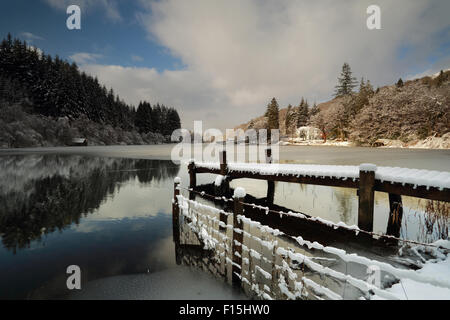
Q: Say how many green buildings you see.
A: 0